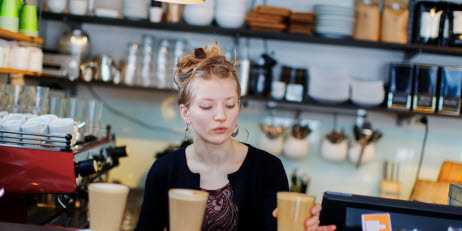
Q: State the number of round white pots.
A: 4